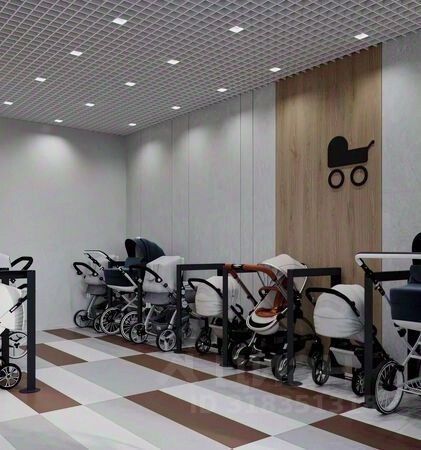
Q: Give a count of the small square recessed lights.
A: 14